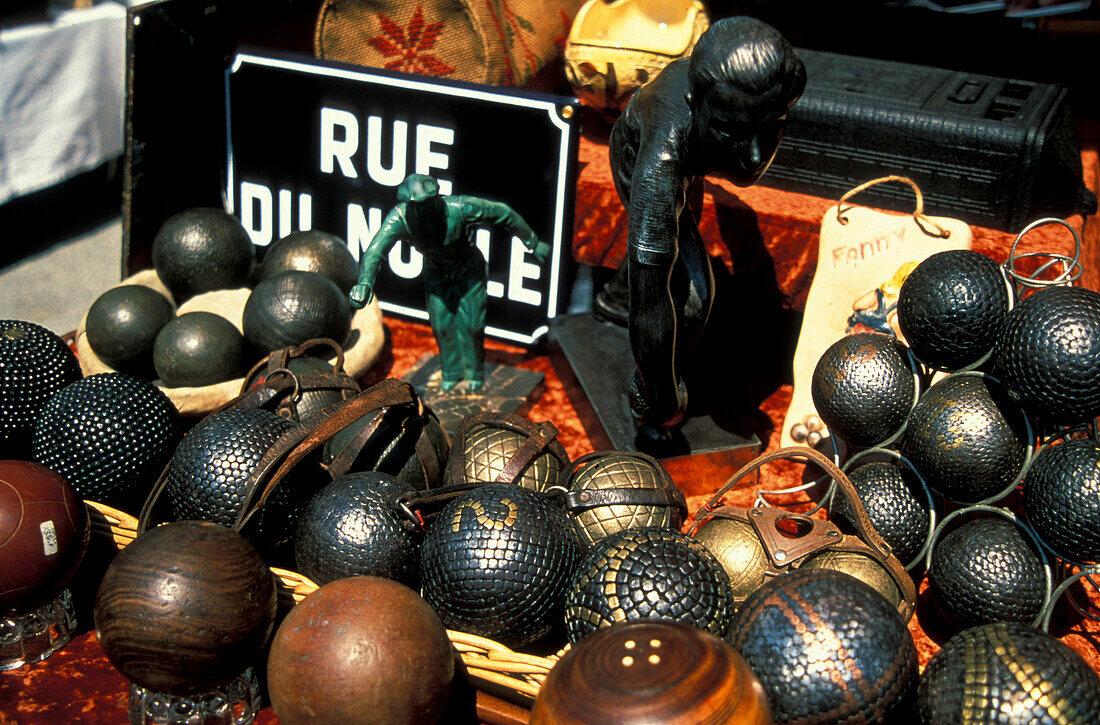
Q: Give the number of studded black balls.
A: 15